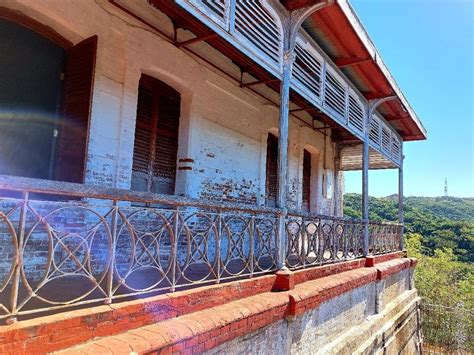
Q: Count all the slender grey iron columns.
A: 3